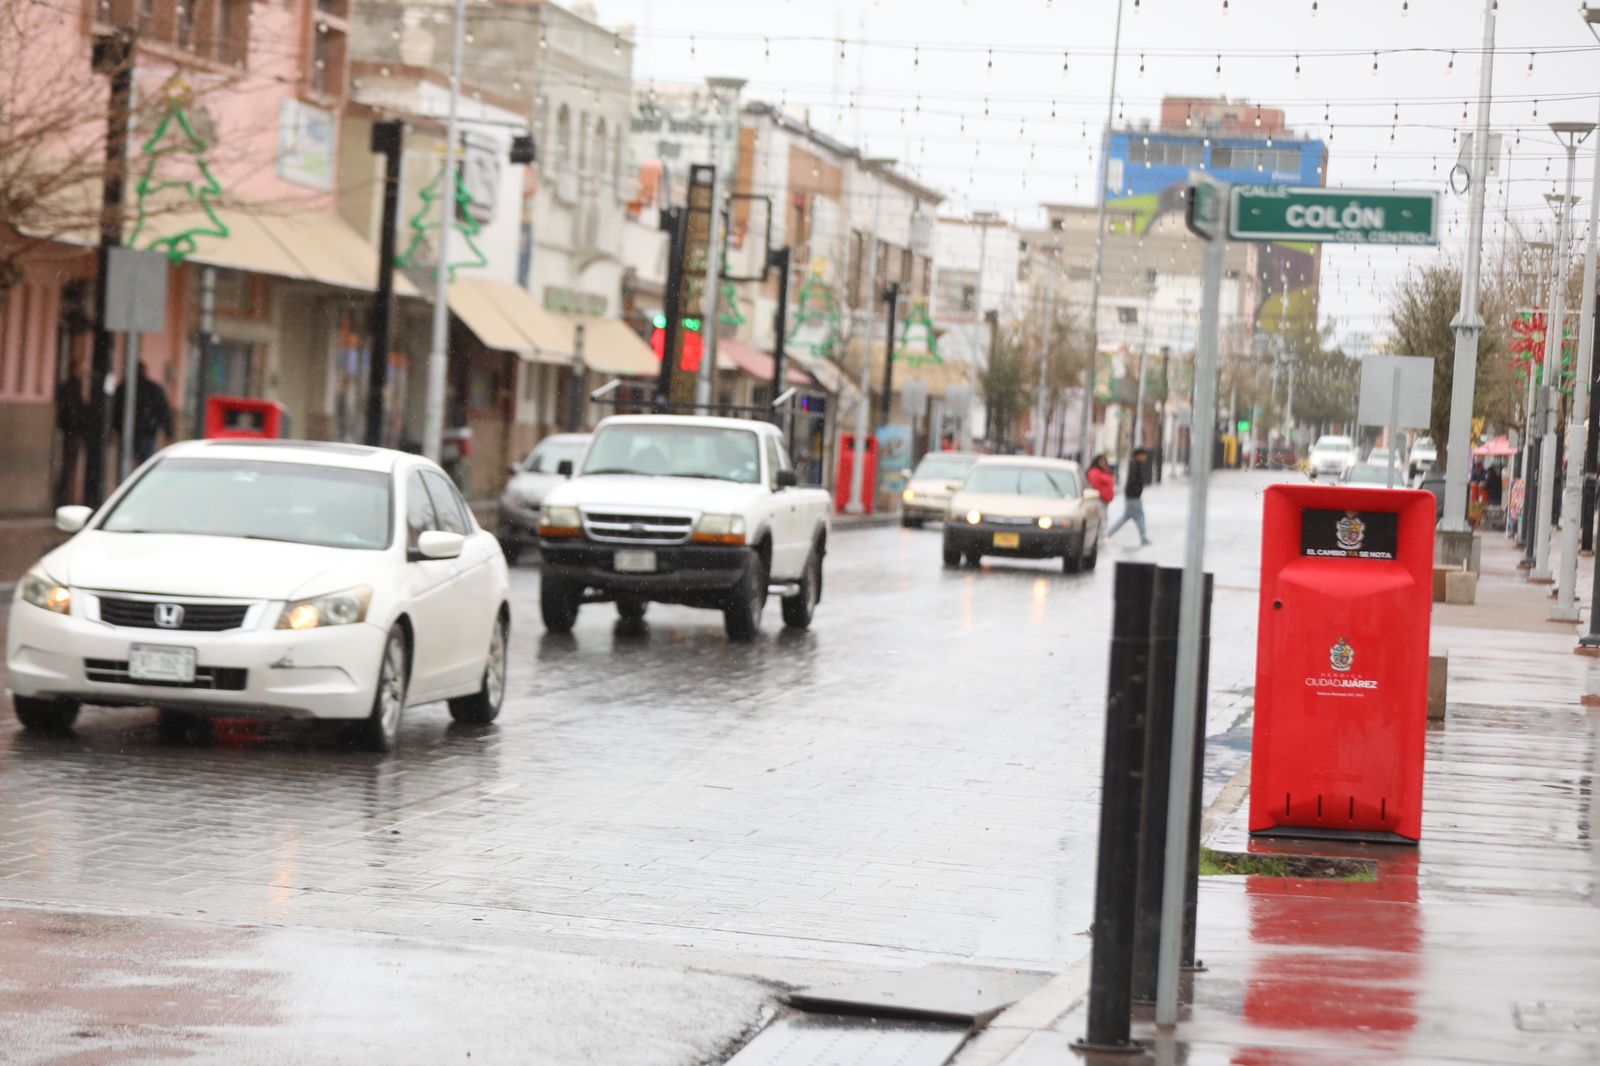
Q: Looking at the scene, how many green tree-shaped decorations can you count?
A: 5